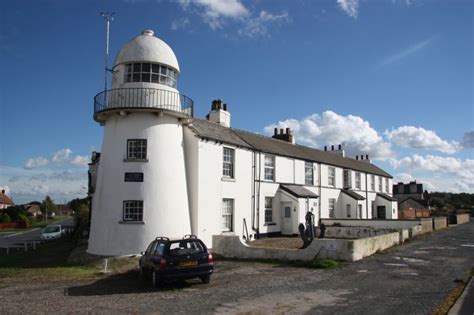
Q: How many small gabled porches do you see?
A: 3